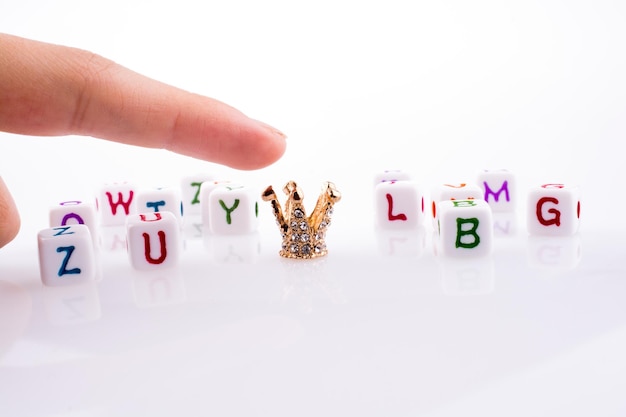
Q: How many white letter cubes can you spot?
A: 14